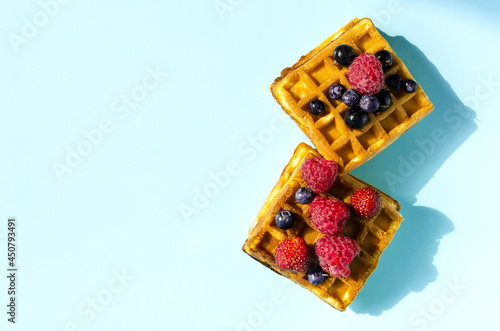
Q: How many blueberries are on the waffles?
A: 13